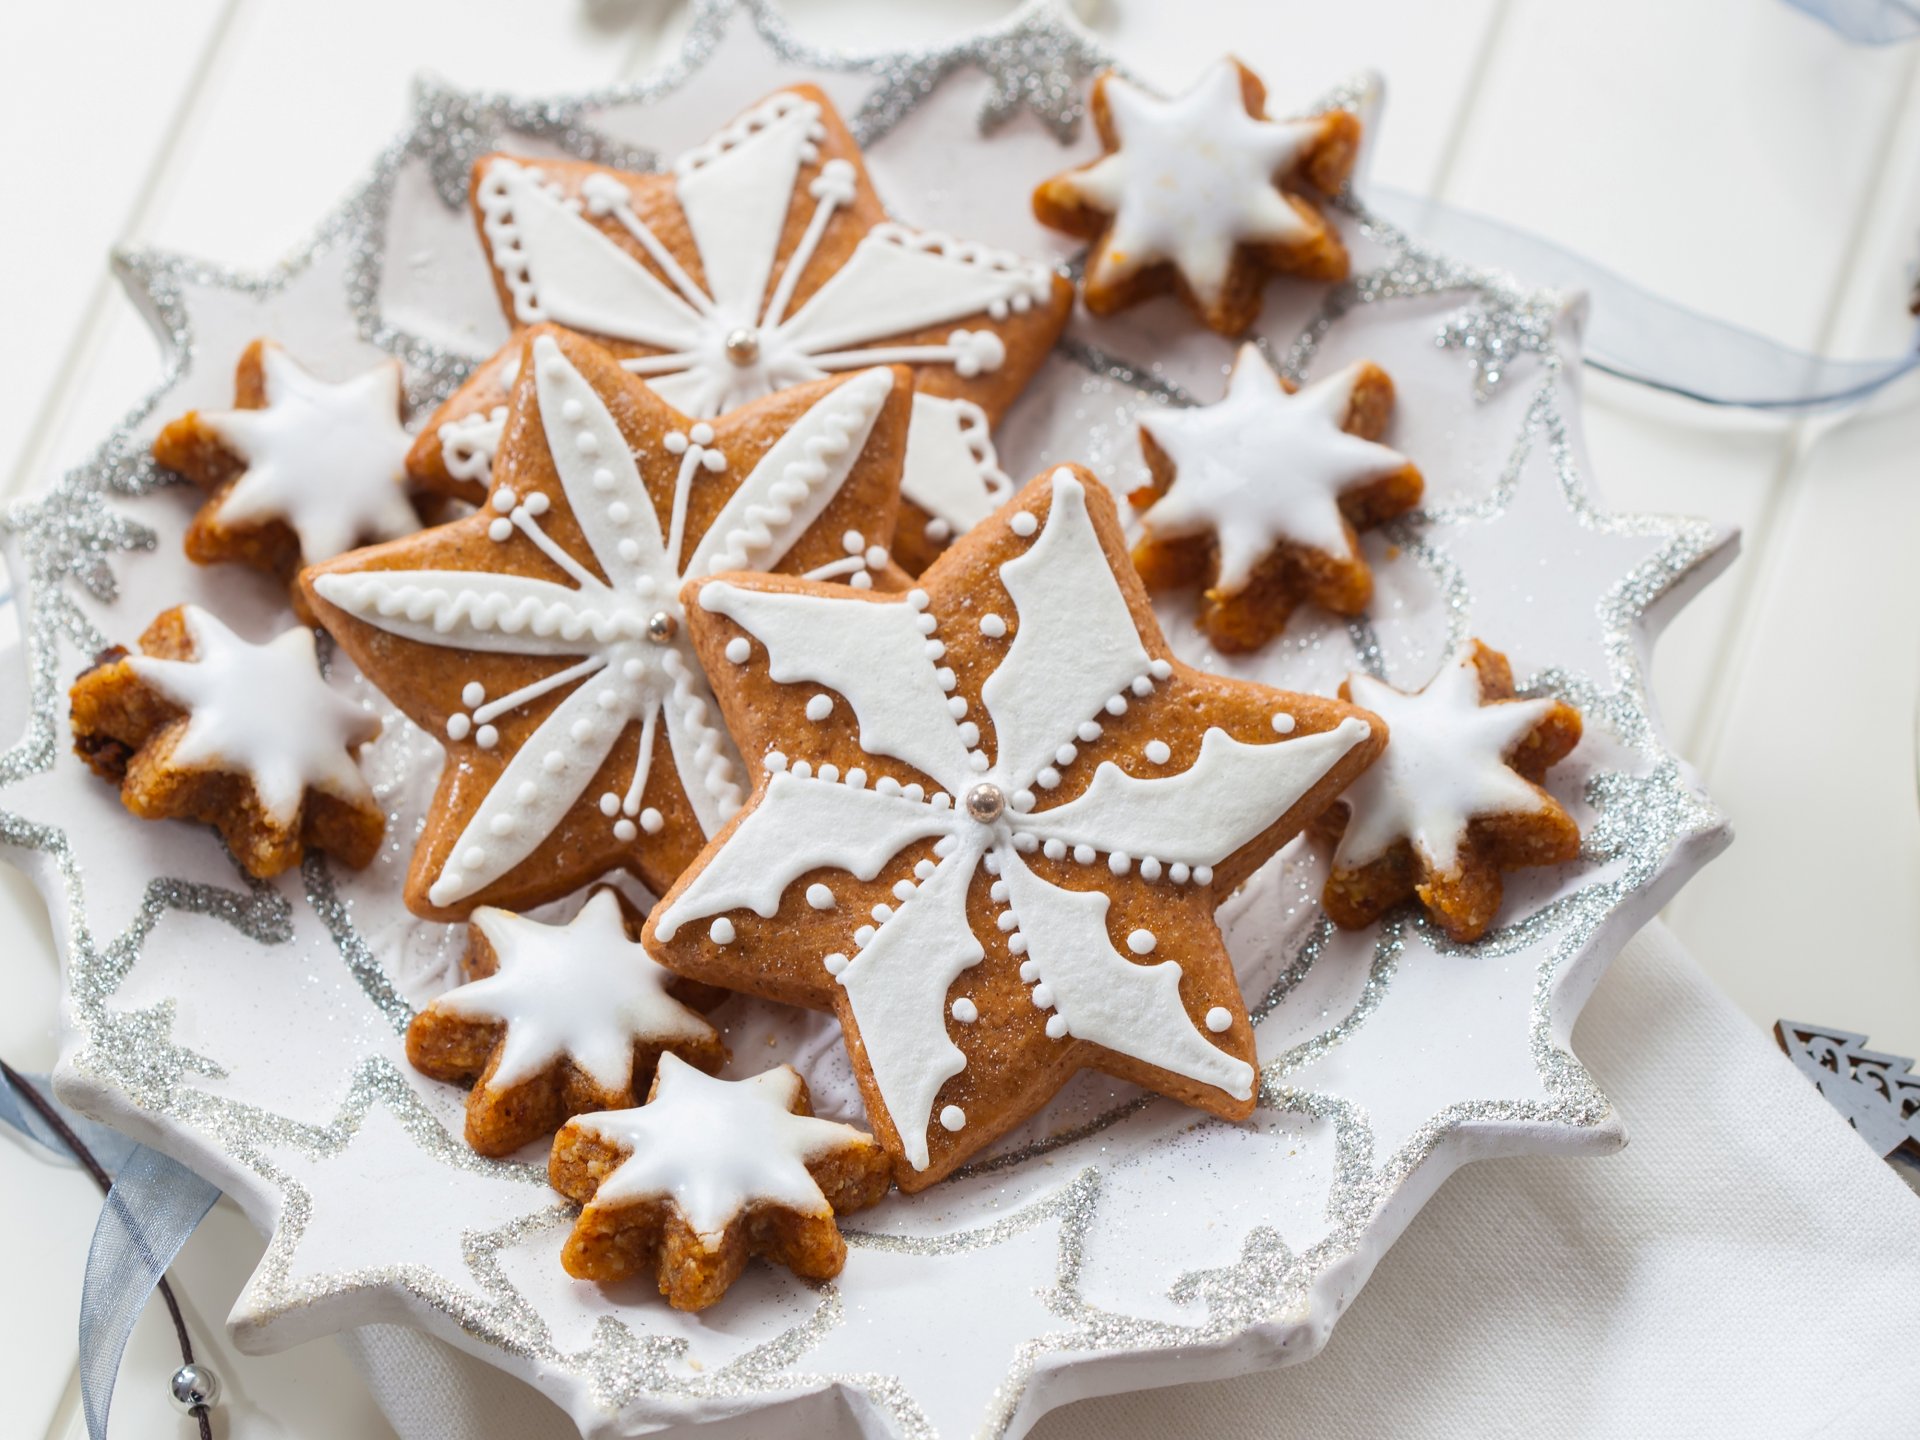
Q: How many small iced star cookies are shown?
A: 7